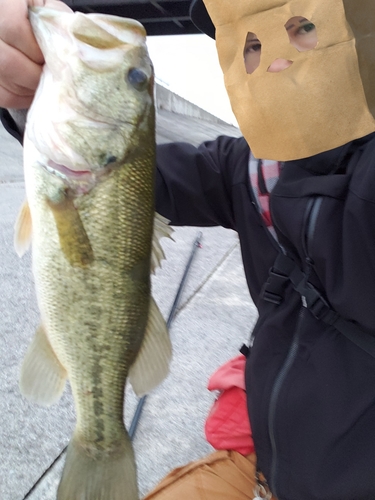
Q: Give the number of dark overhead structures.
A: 1